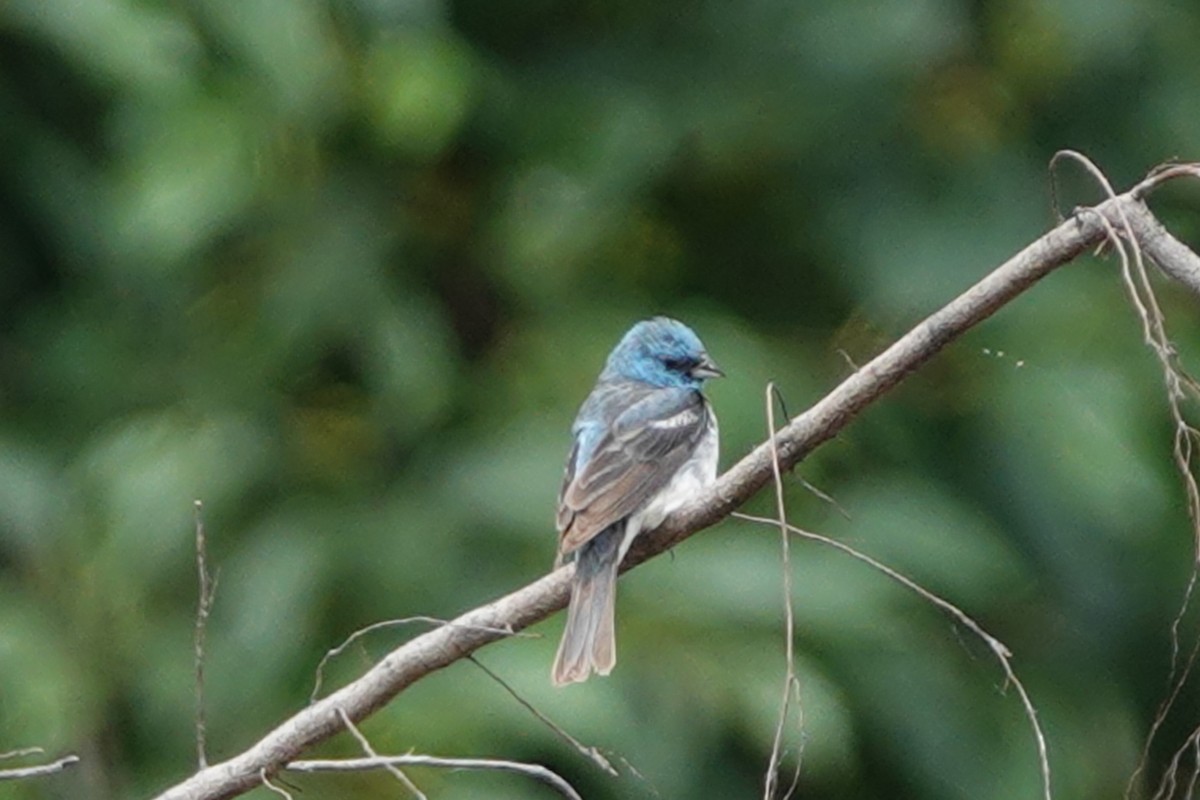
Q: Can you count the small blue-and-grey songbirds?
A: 1